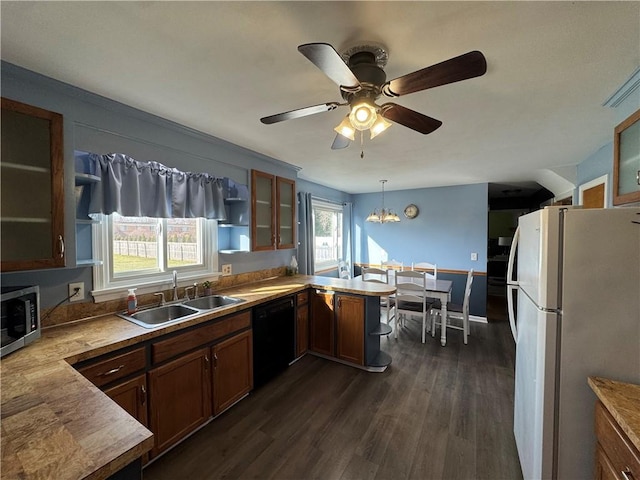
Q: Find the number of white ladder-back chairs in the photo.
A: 6